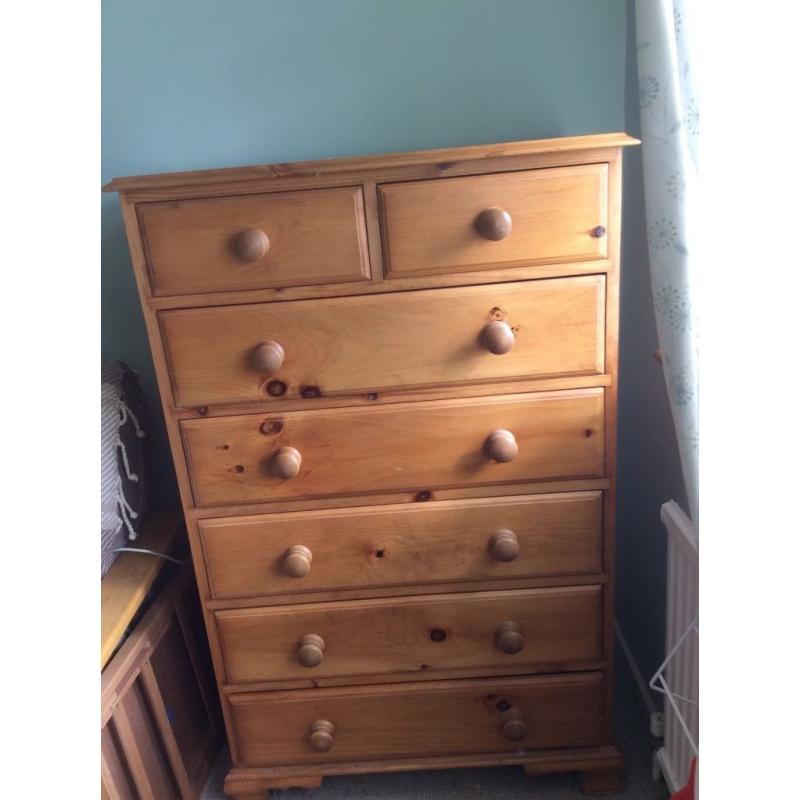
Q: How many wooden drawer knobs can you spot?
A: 12